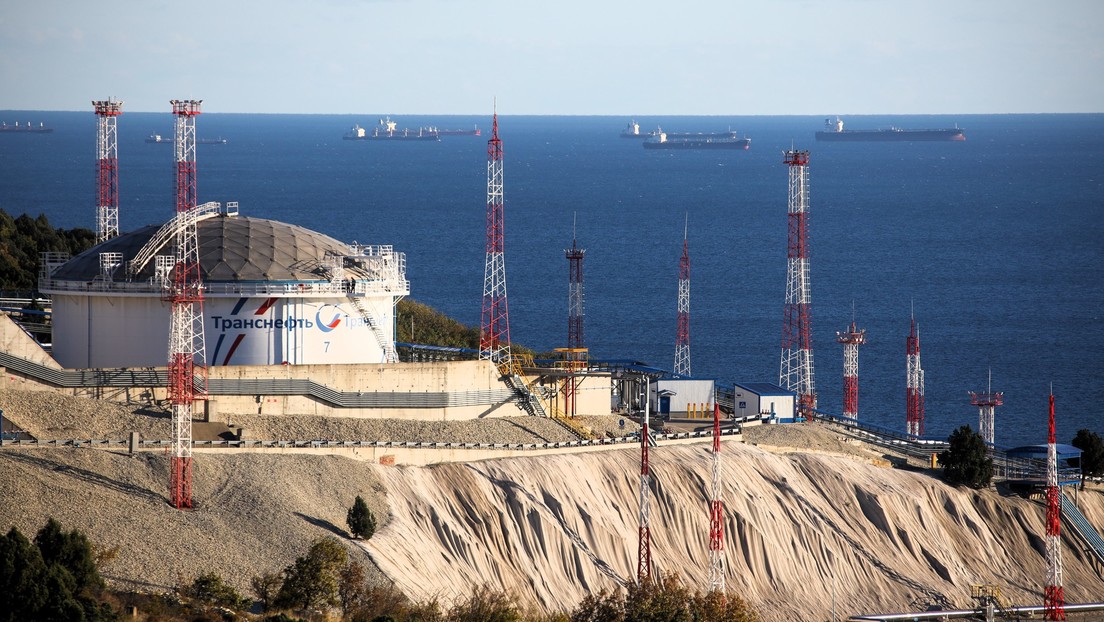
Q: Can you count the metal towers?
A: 12